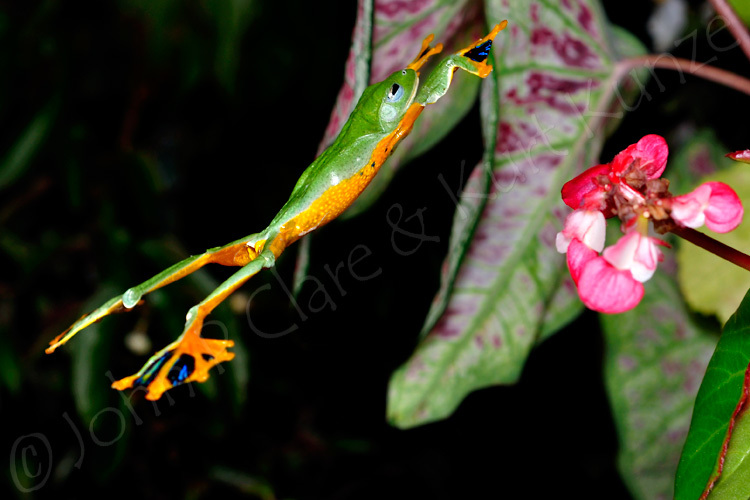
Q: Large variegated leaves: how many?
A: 3